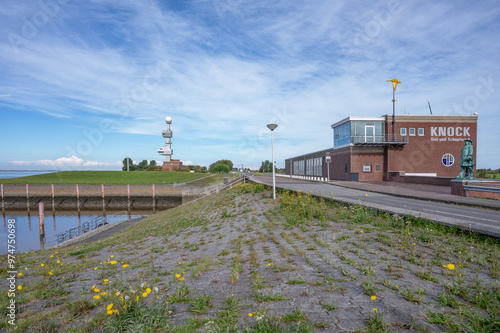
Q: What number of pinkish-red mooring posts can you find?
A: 8